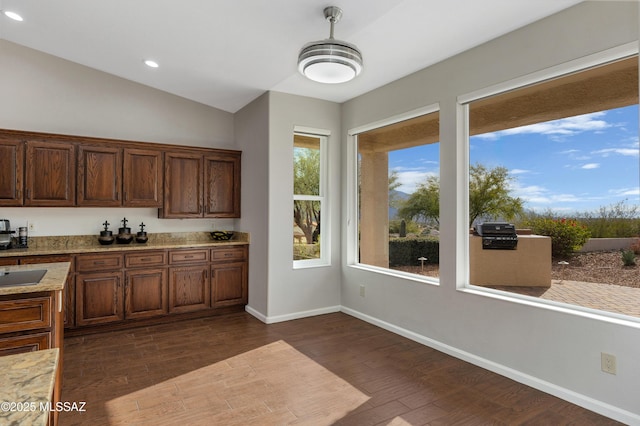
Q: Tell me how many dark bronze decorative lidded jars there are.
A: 3